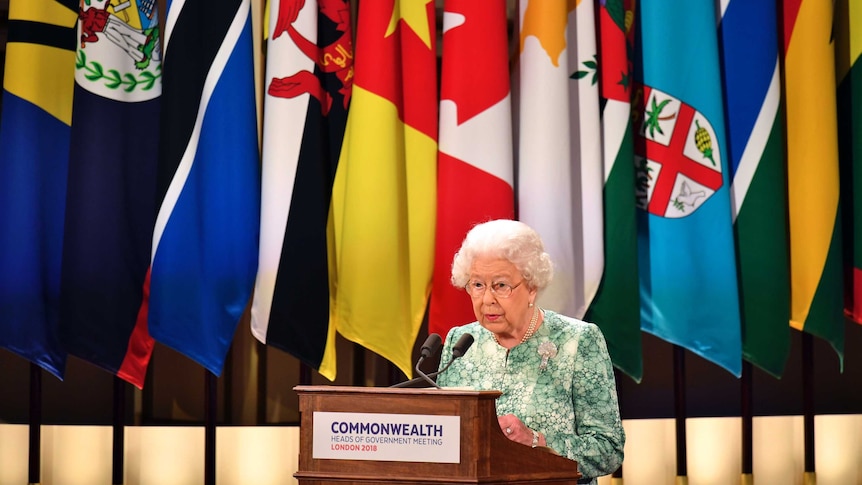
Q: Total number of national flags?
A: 12